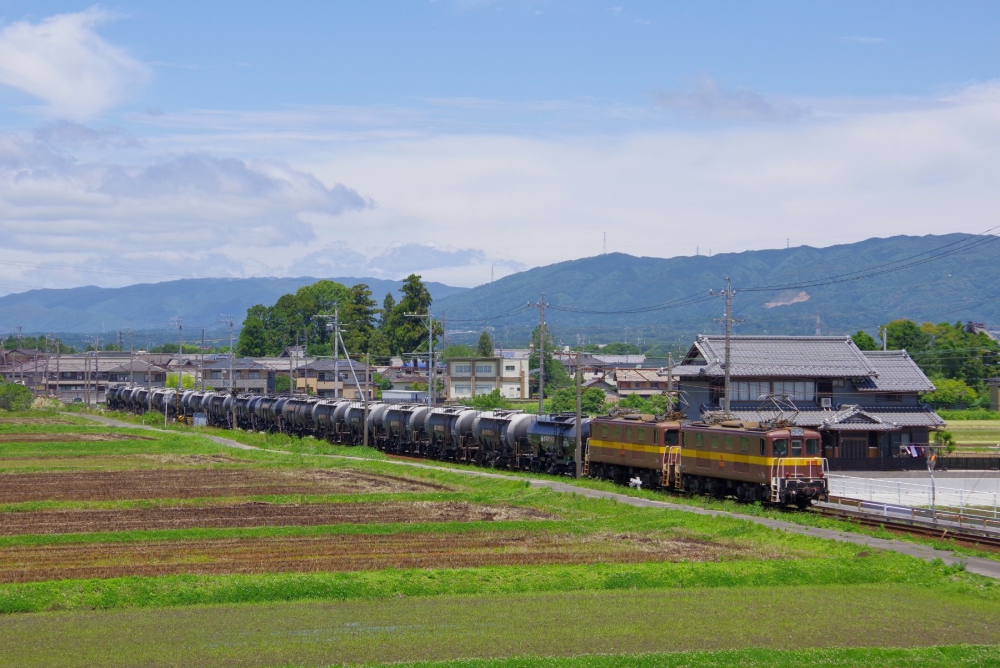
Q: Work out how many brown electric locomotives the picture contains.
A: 2